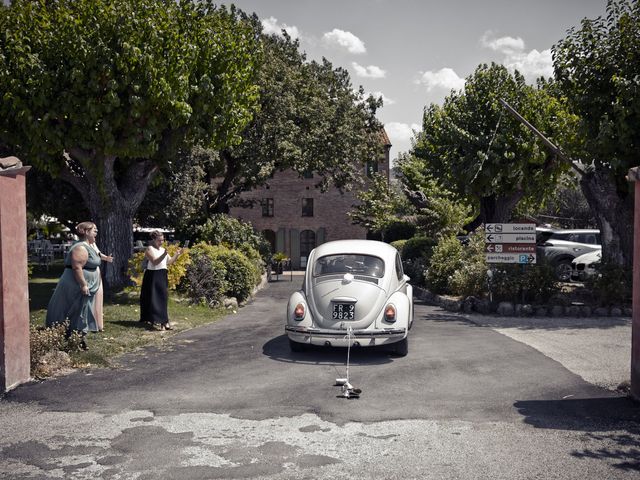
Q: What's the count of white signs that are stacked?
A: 3